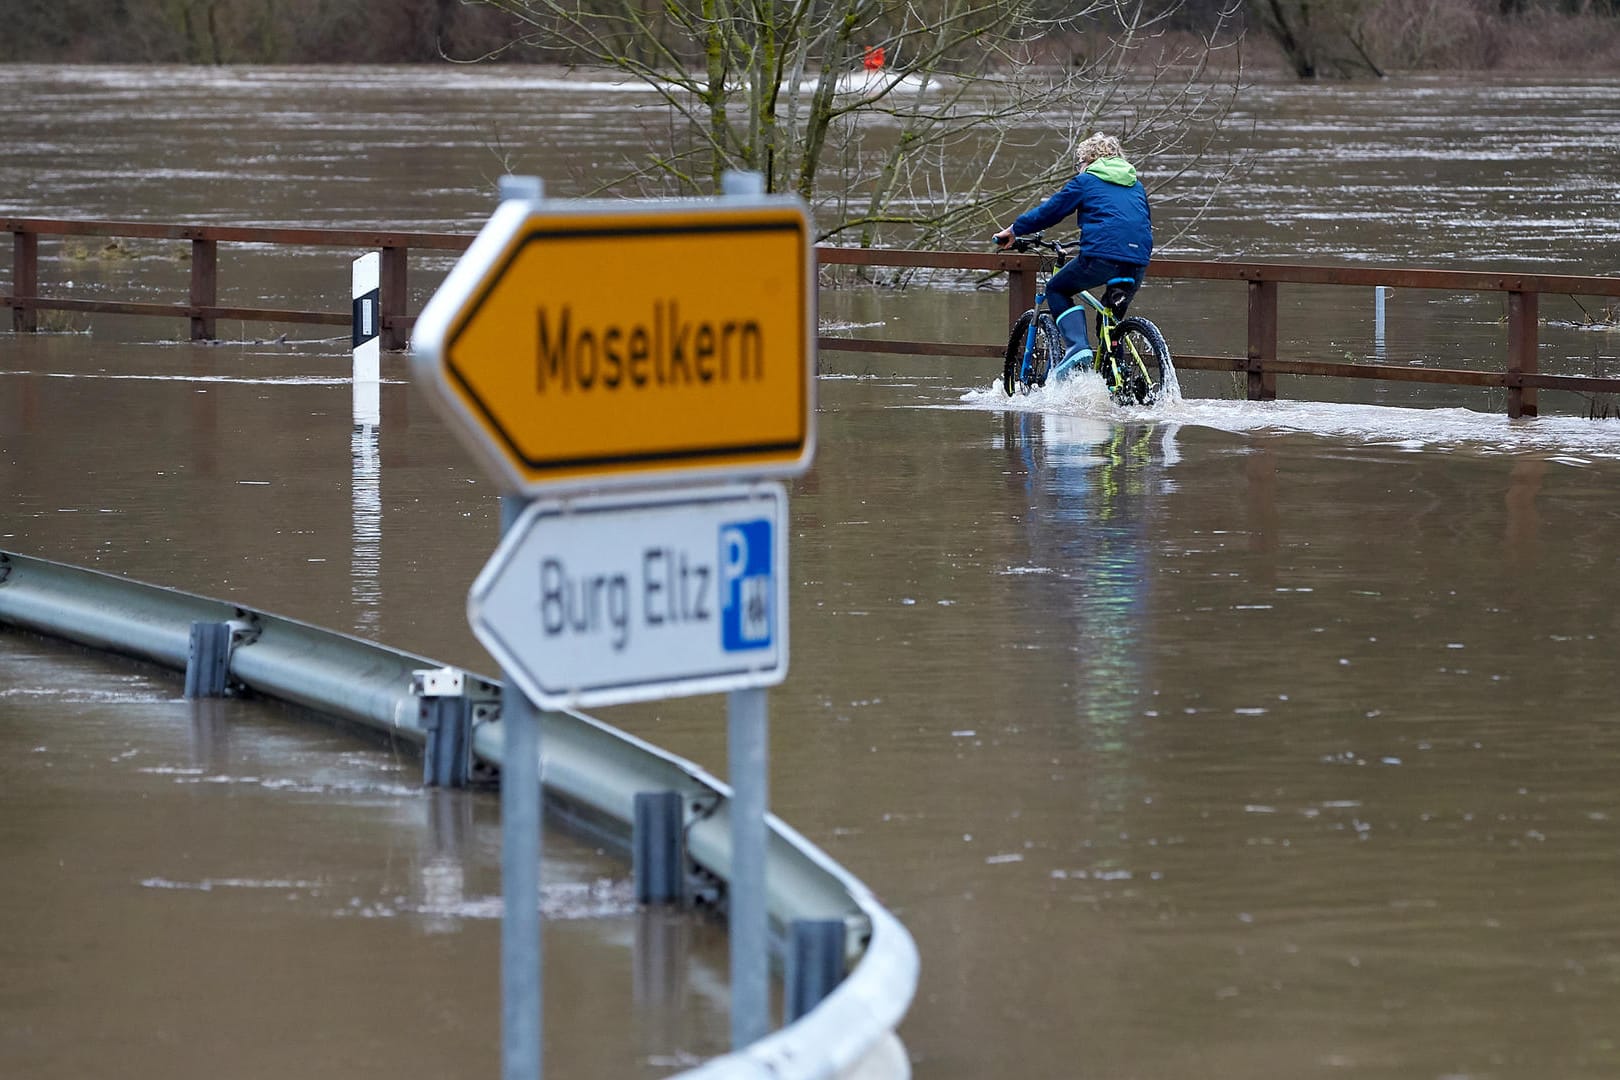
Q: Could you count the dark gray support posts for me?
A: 4